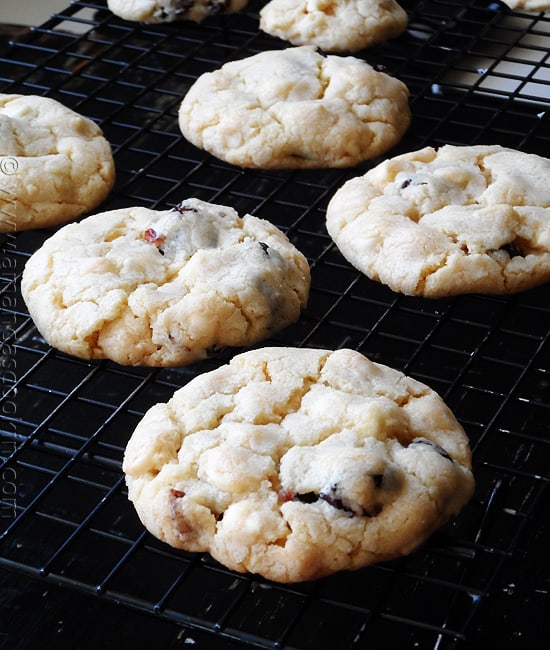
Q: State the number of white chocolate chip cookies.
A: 8